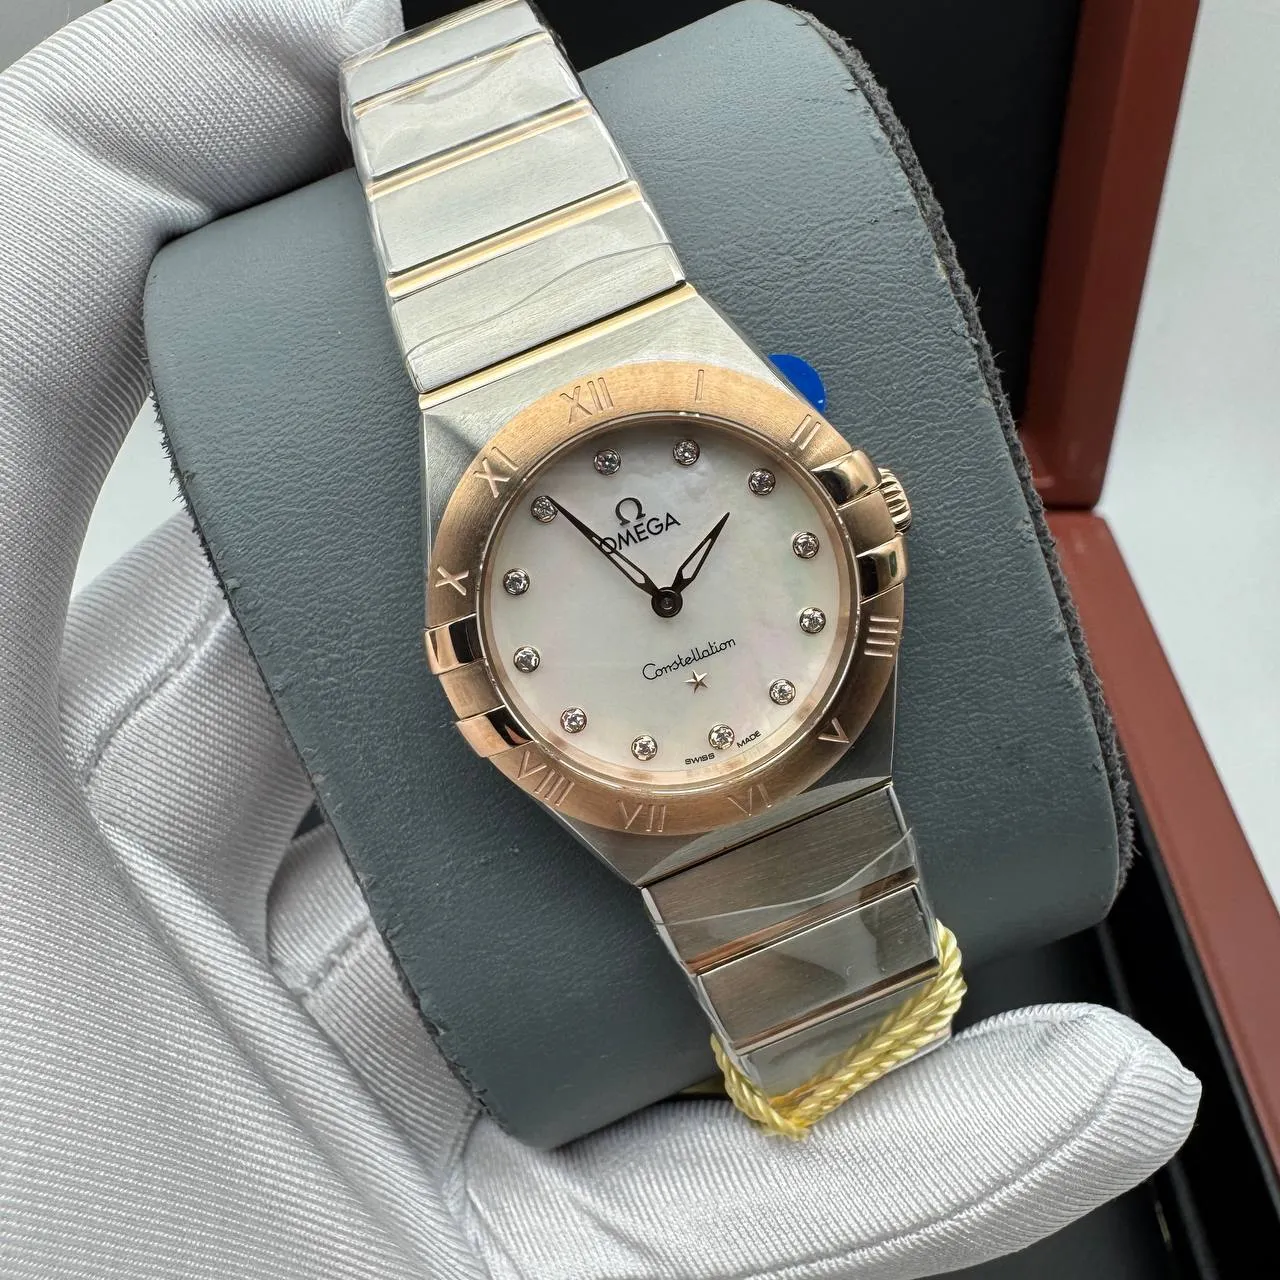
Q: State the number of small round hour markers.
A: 12